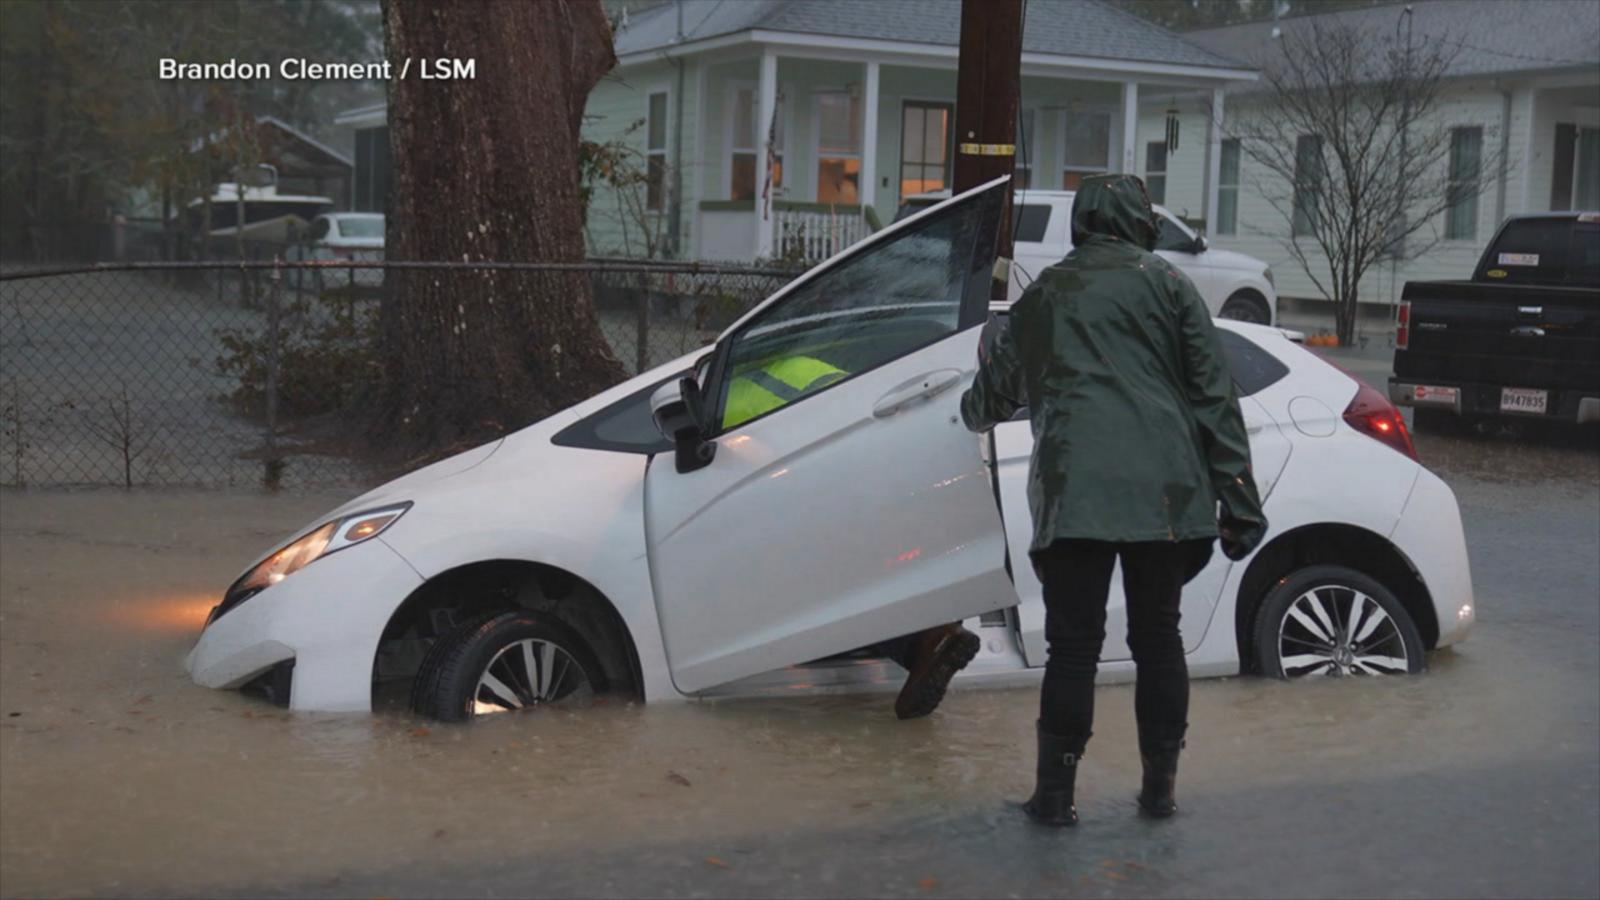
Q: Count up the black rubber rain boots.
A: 2